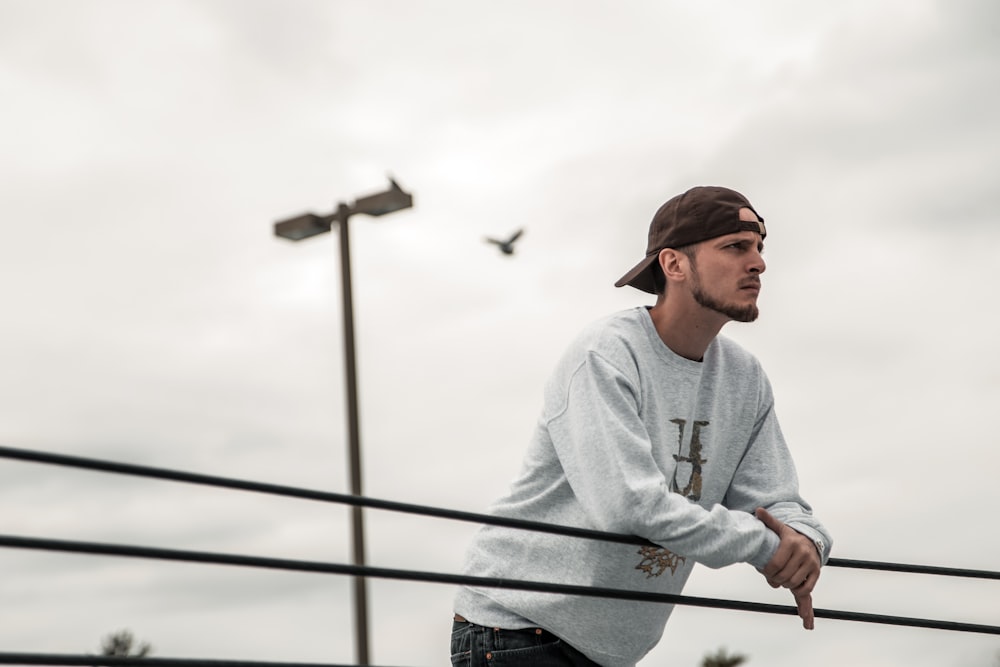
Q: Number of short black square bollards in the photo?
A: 0